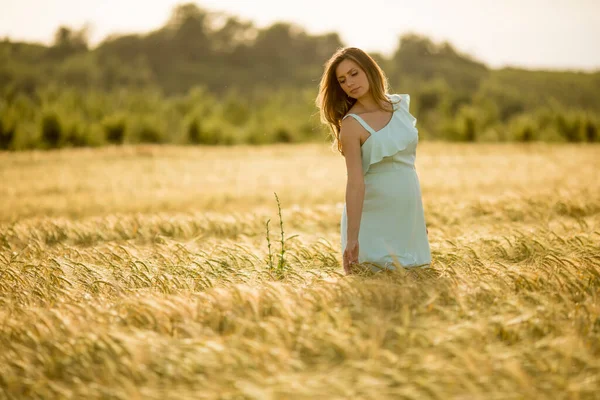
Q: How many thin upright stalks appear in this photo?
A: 2